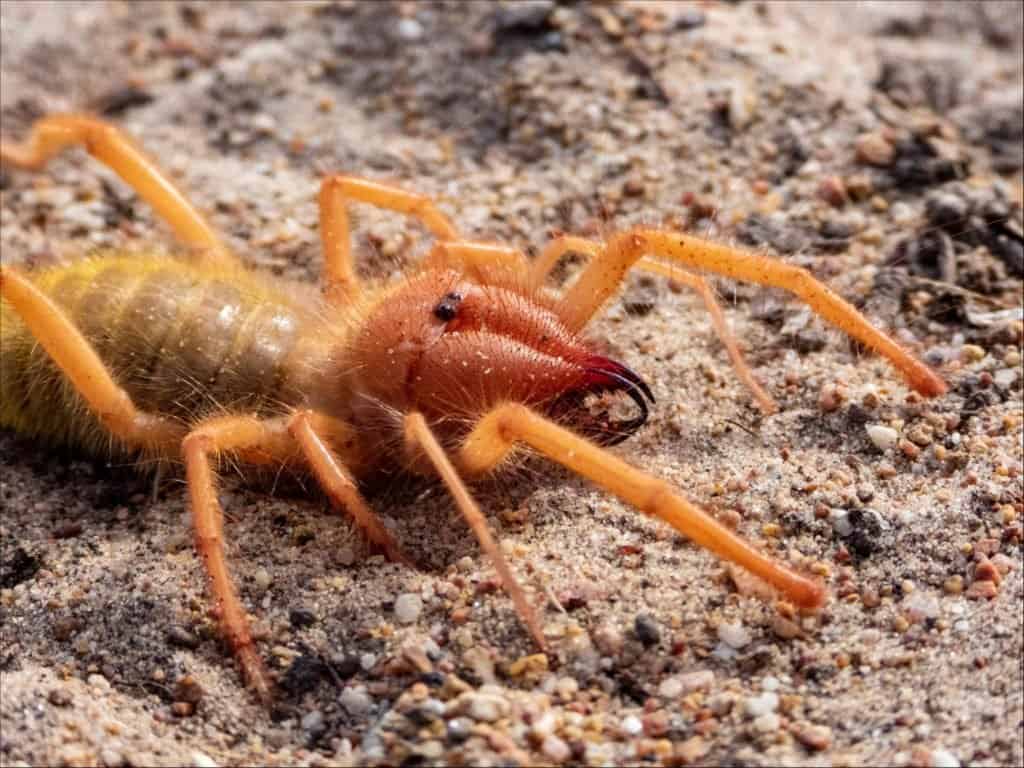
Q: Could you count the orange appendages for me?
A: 10